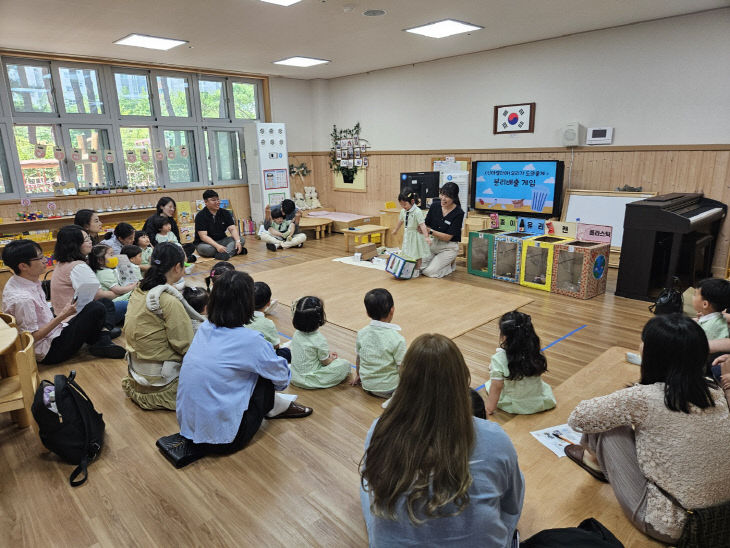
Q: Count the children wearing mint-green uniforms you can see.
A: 11